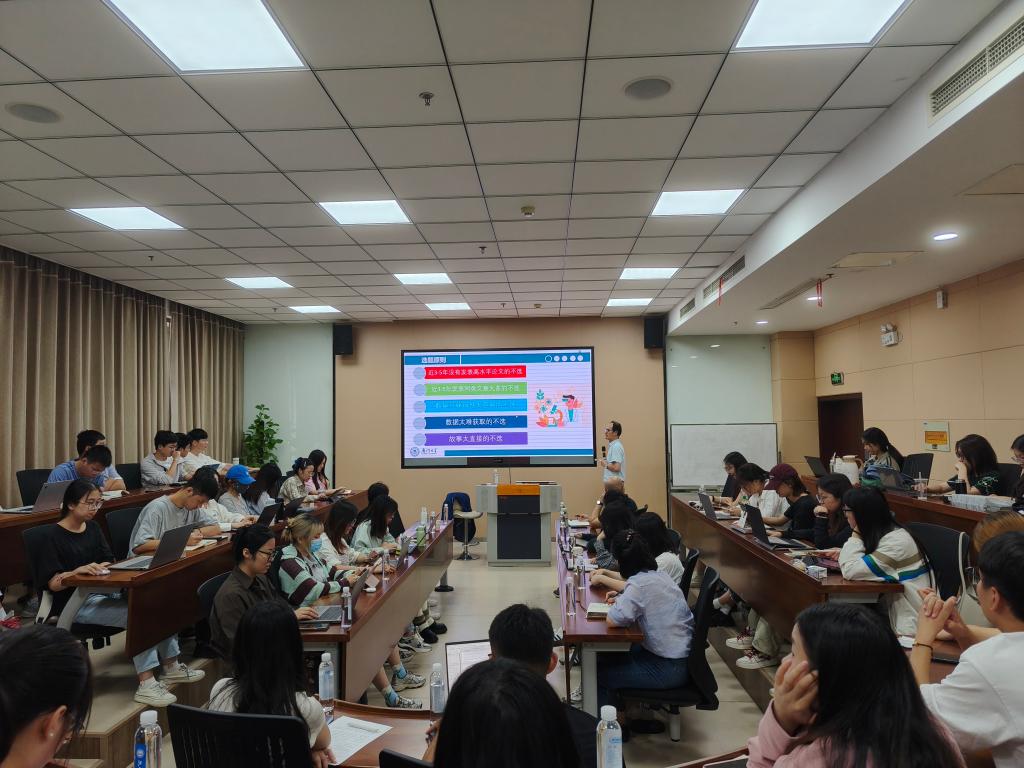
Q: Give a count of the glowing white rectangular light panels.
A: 11